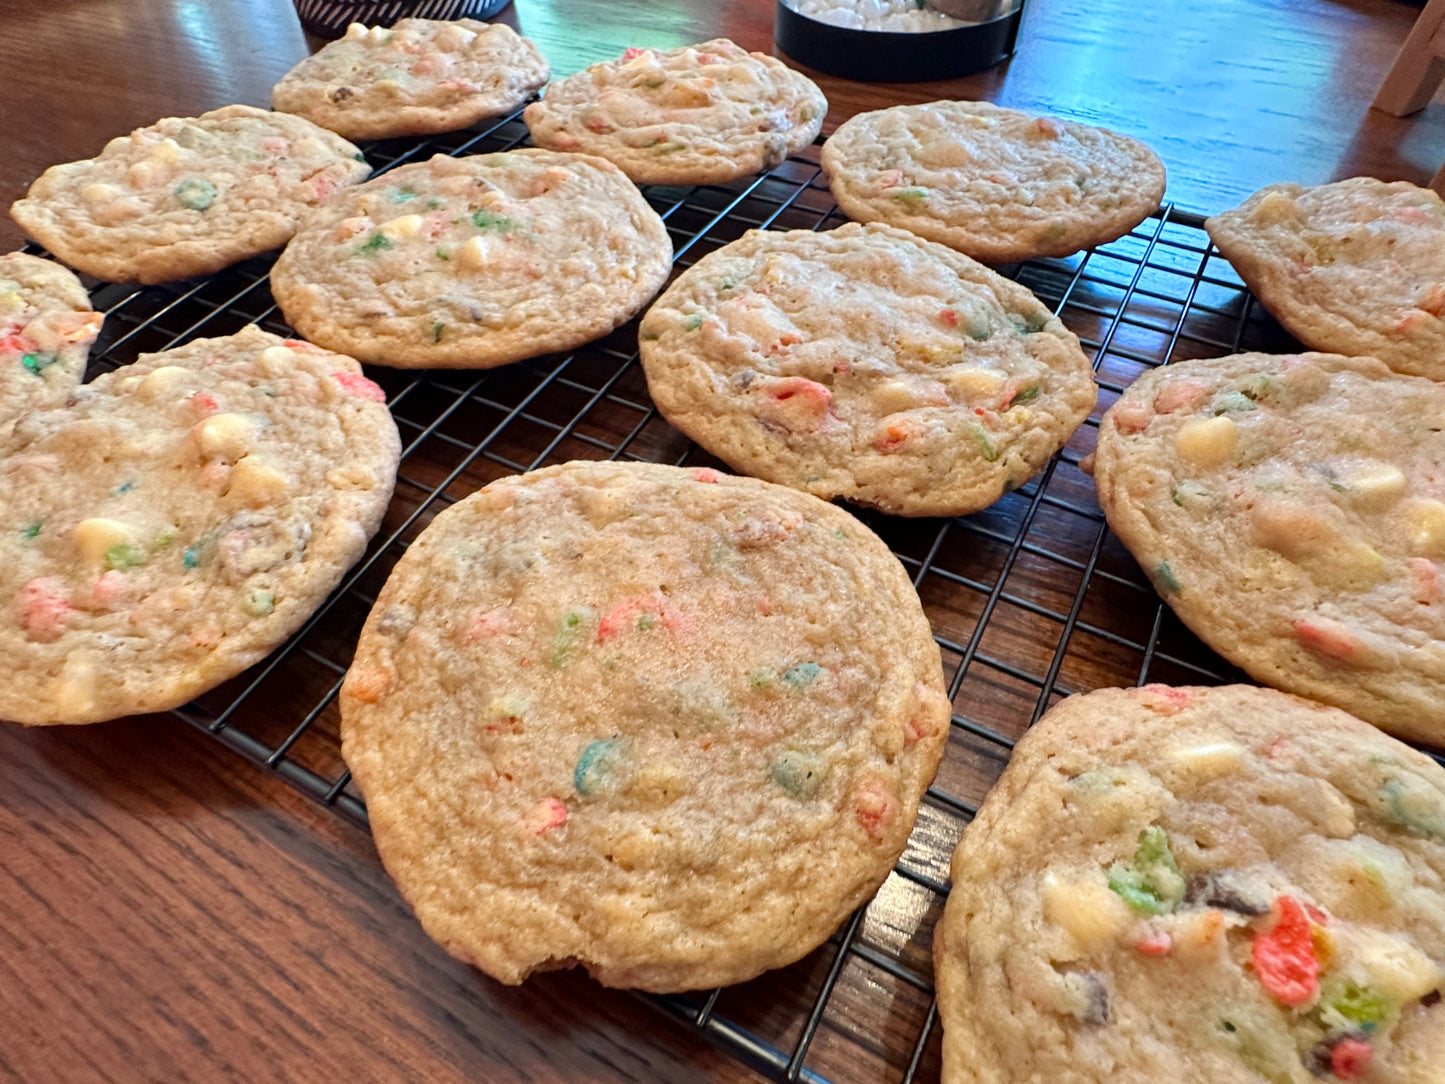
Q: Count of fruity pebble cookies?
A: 12